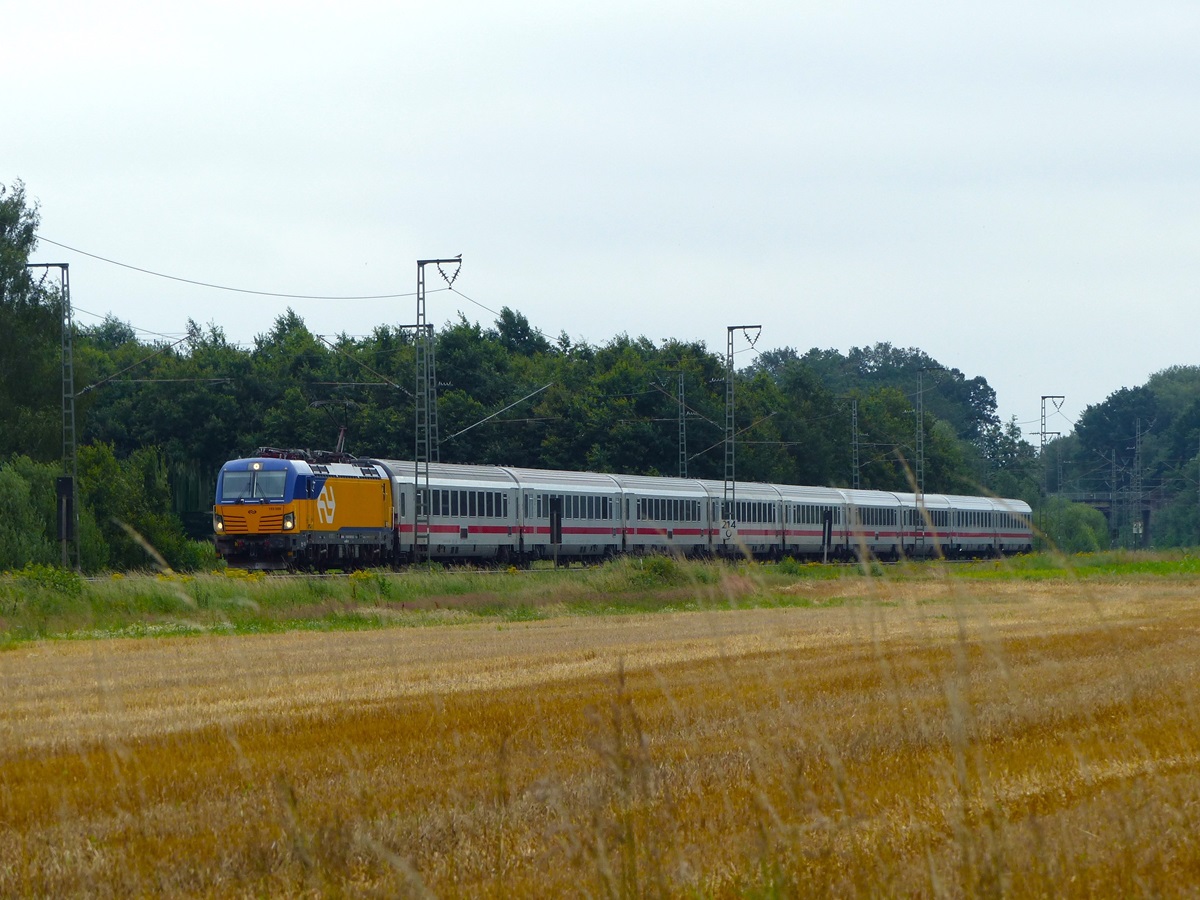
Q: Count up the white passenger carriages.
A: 9